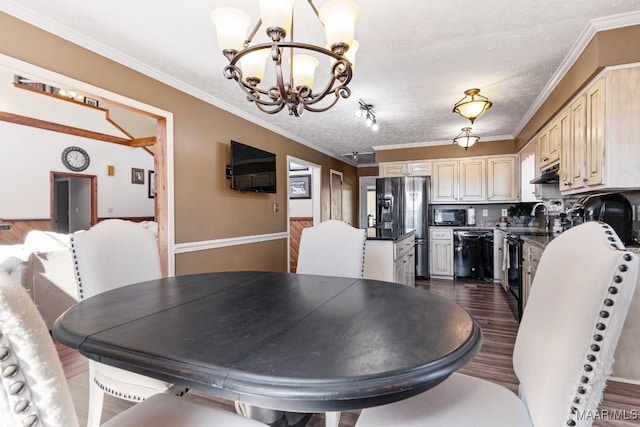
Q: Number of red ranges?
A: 0